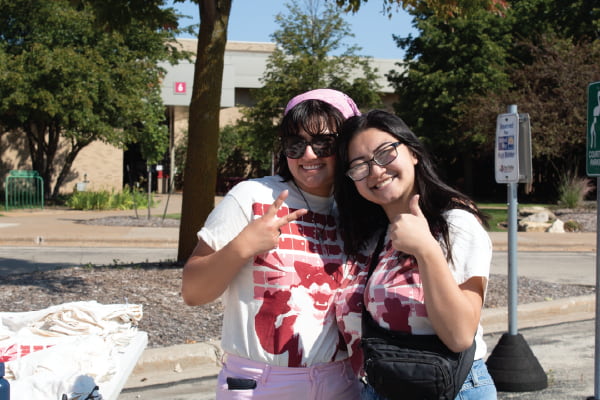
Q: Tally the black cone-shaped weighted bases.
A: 1